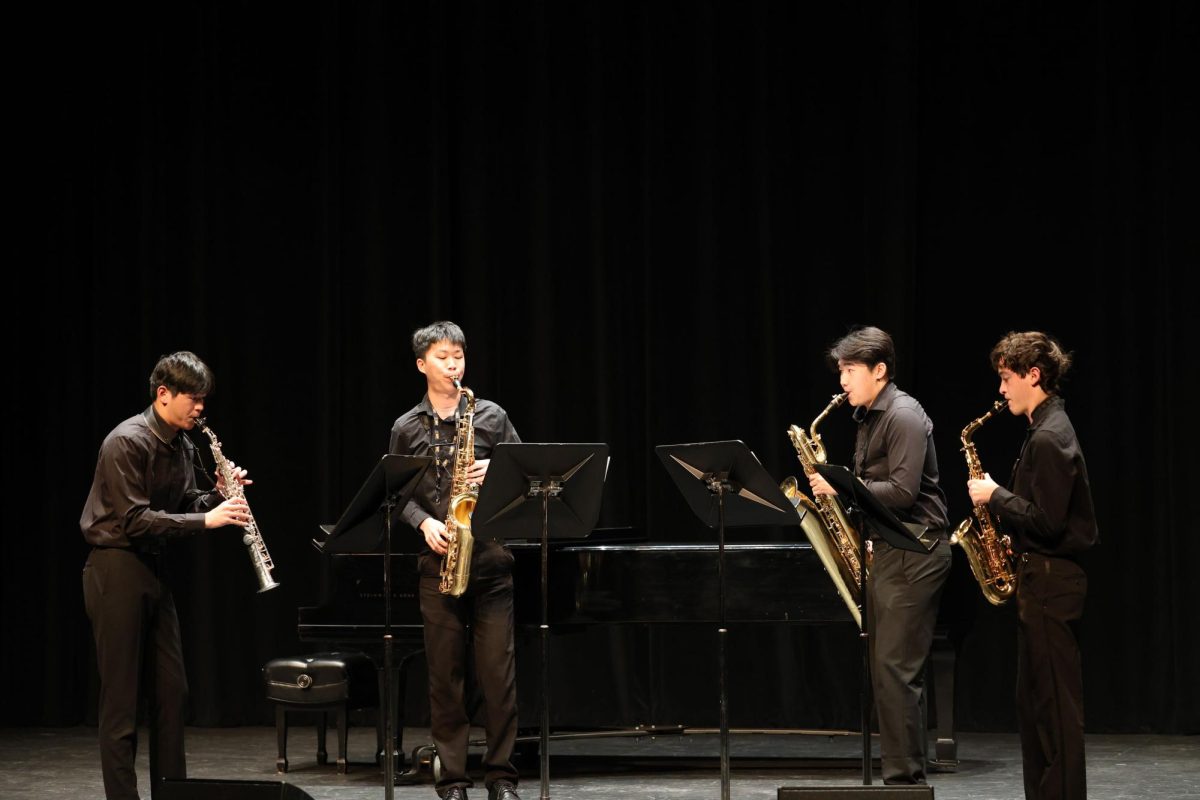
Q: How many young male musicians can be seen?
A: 4